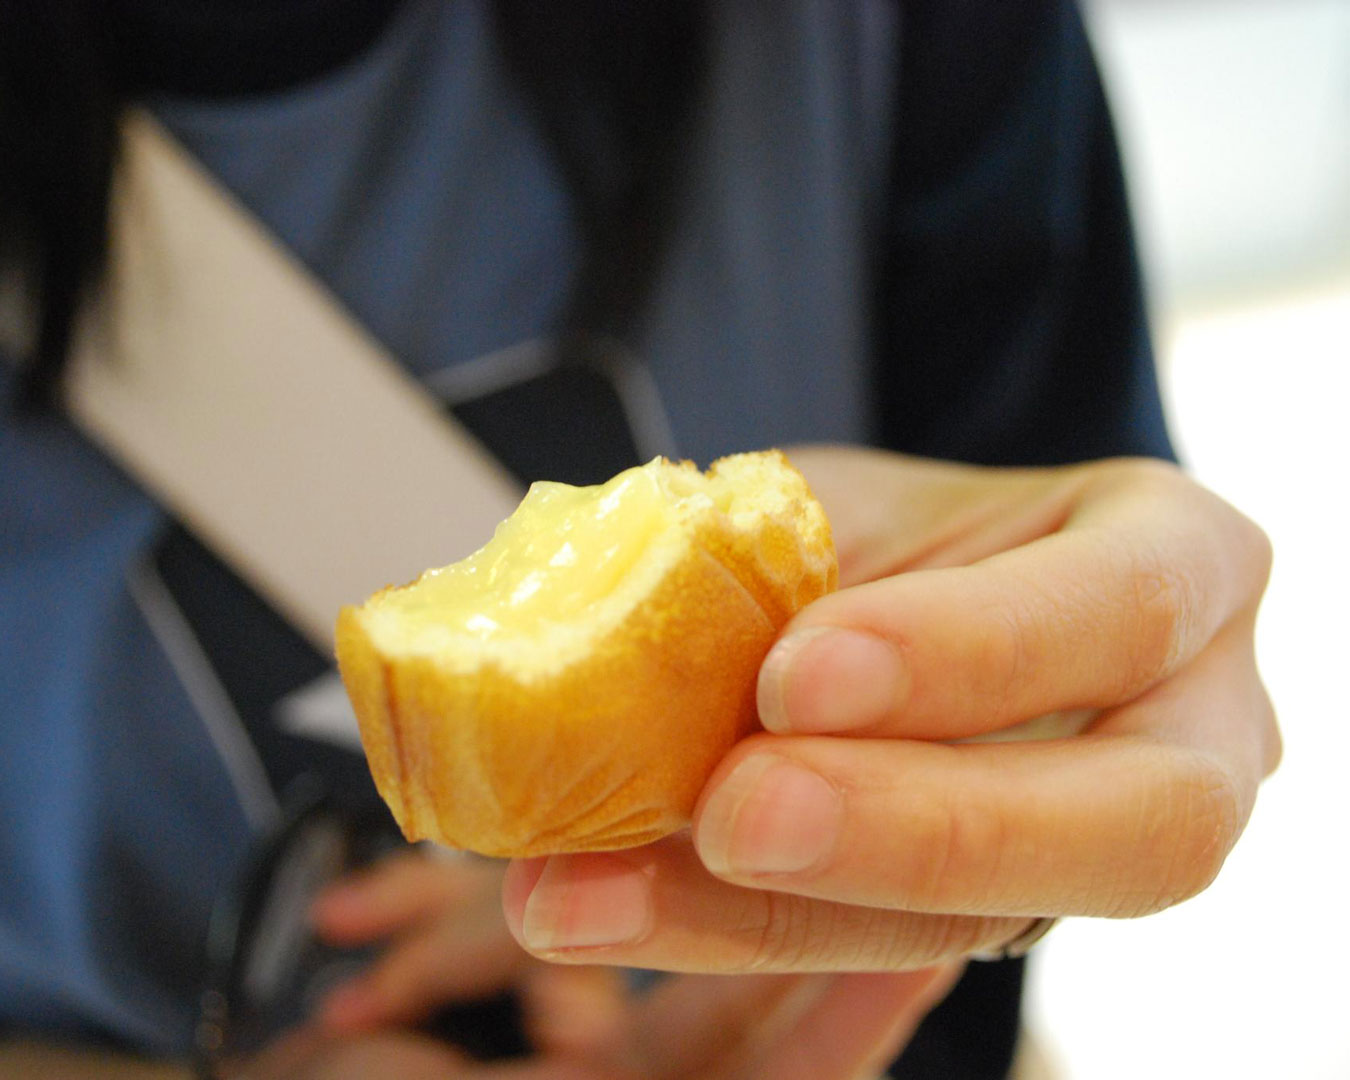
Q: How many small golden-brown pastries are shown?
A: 1